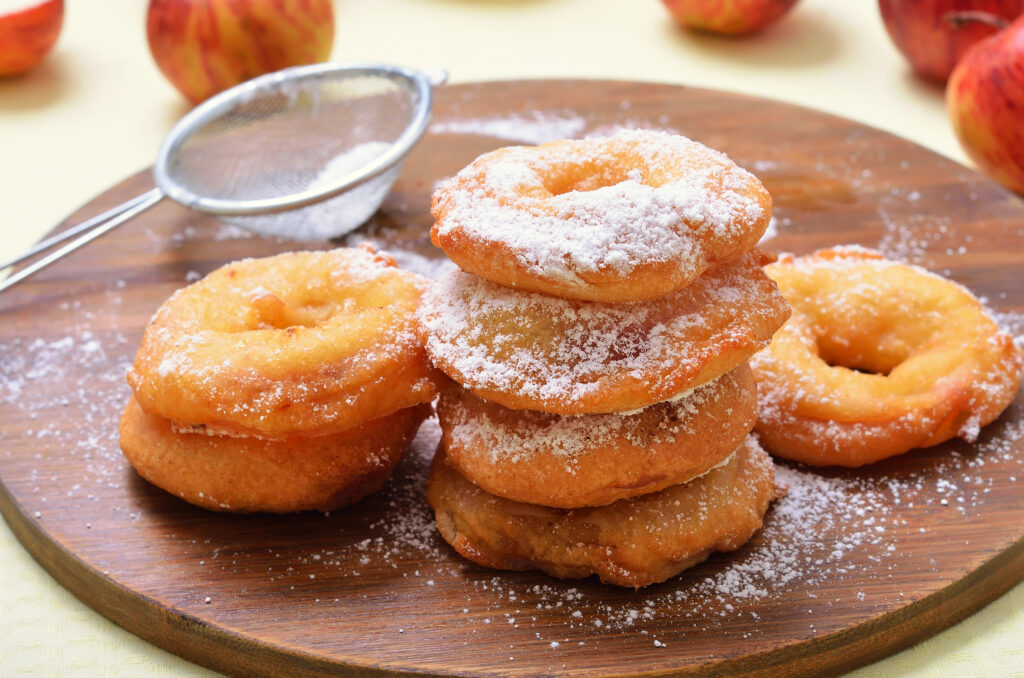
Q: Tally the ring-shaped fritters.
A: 7